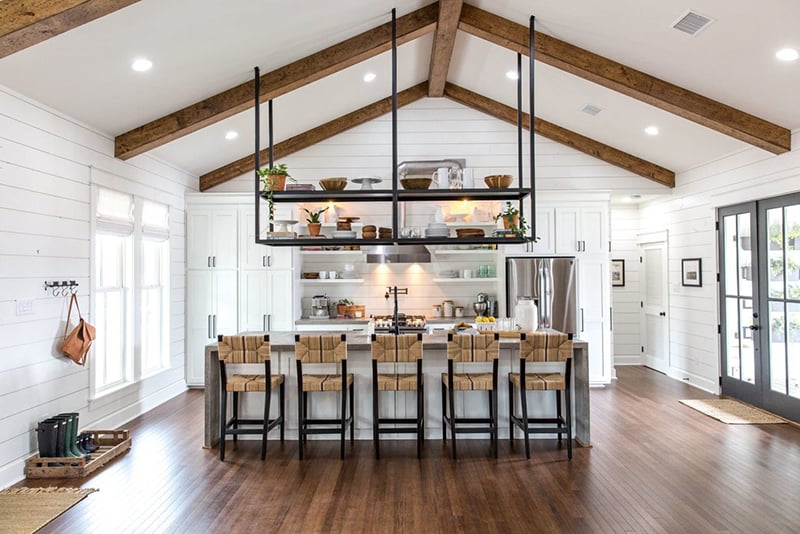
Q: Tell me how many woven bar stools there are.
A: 5